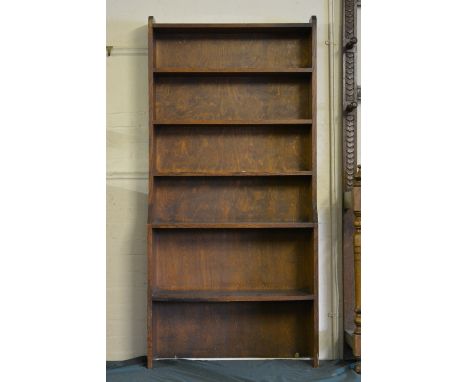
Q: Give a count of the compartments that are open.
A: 6